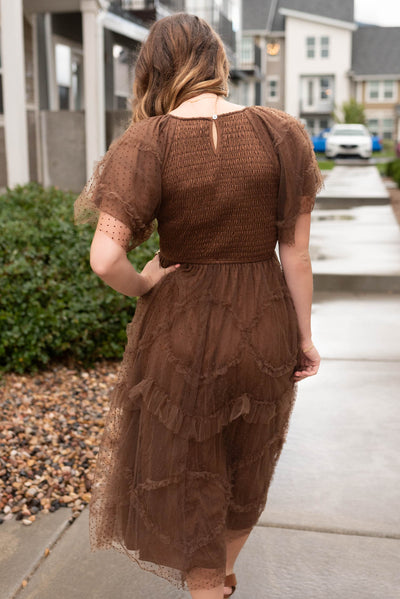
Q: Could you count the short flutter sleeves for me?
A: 2